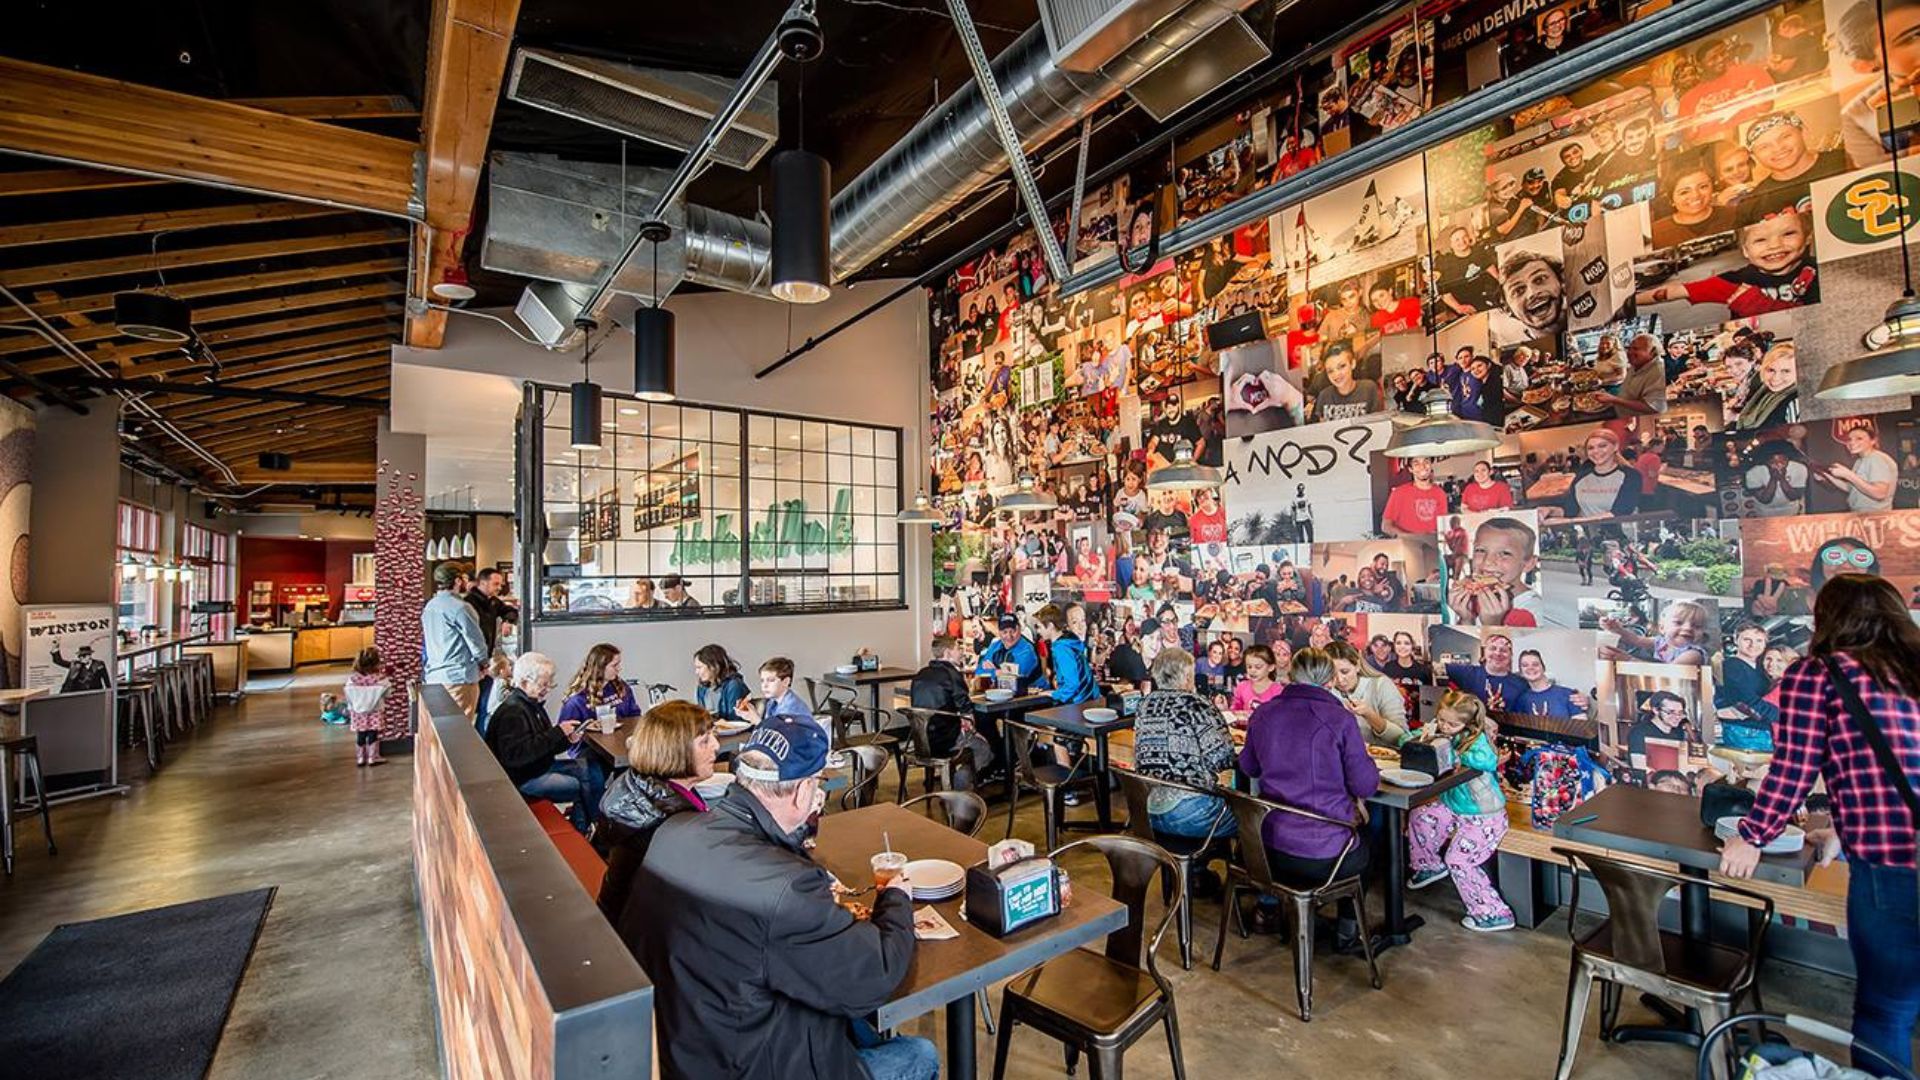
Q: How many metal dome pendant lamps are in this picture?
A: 5